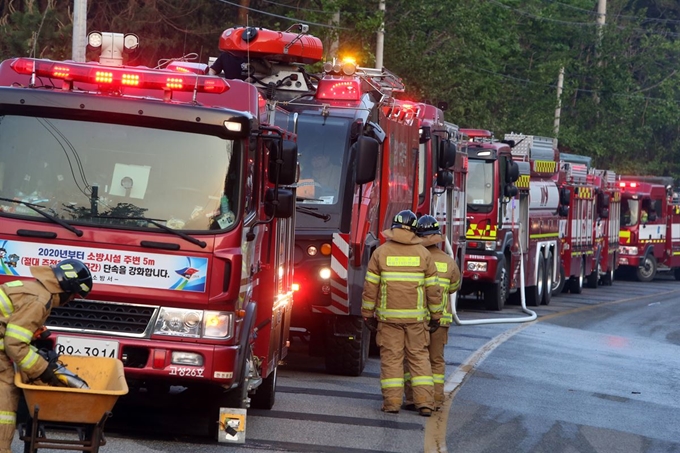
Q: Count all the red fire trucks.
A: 7